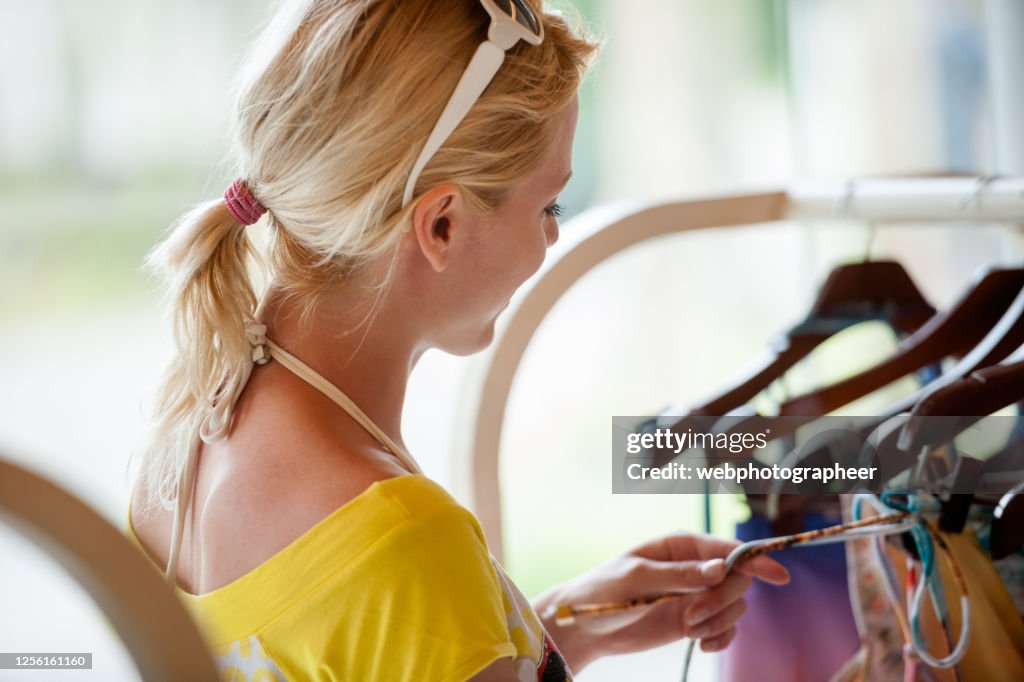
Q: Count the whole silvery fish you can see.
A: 0